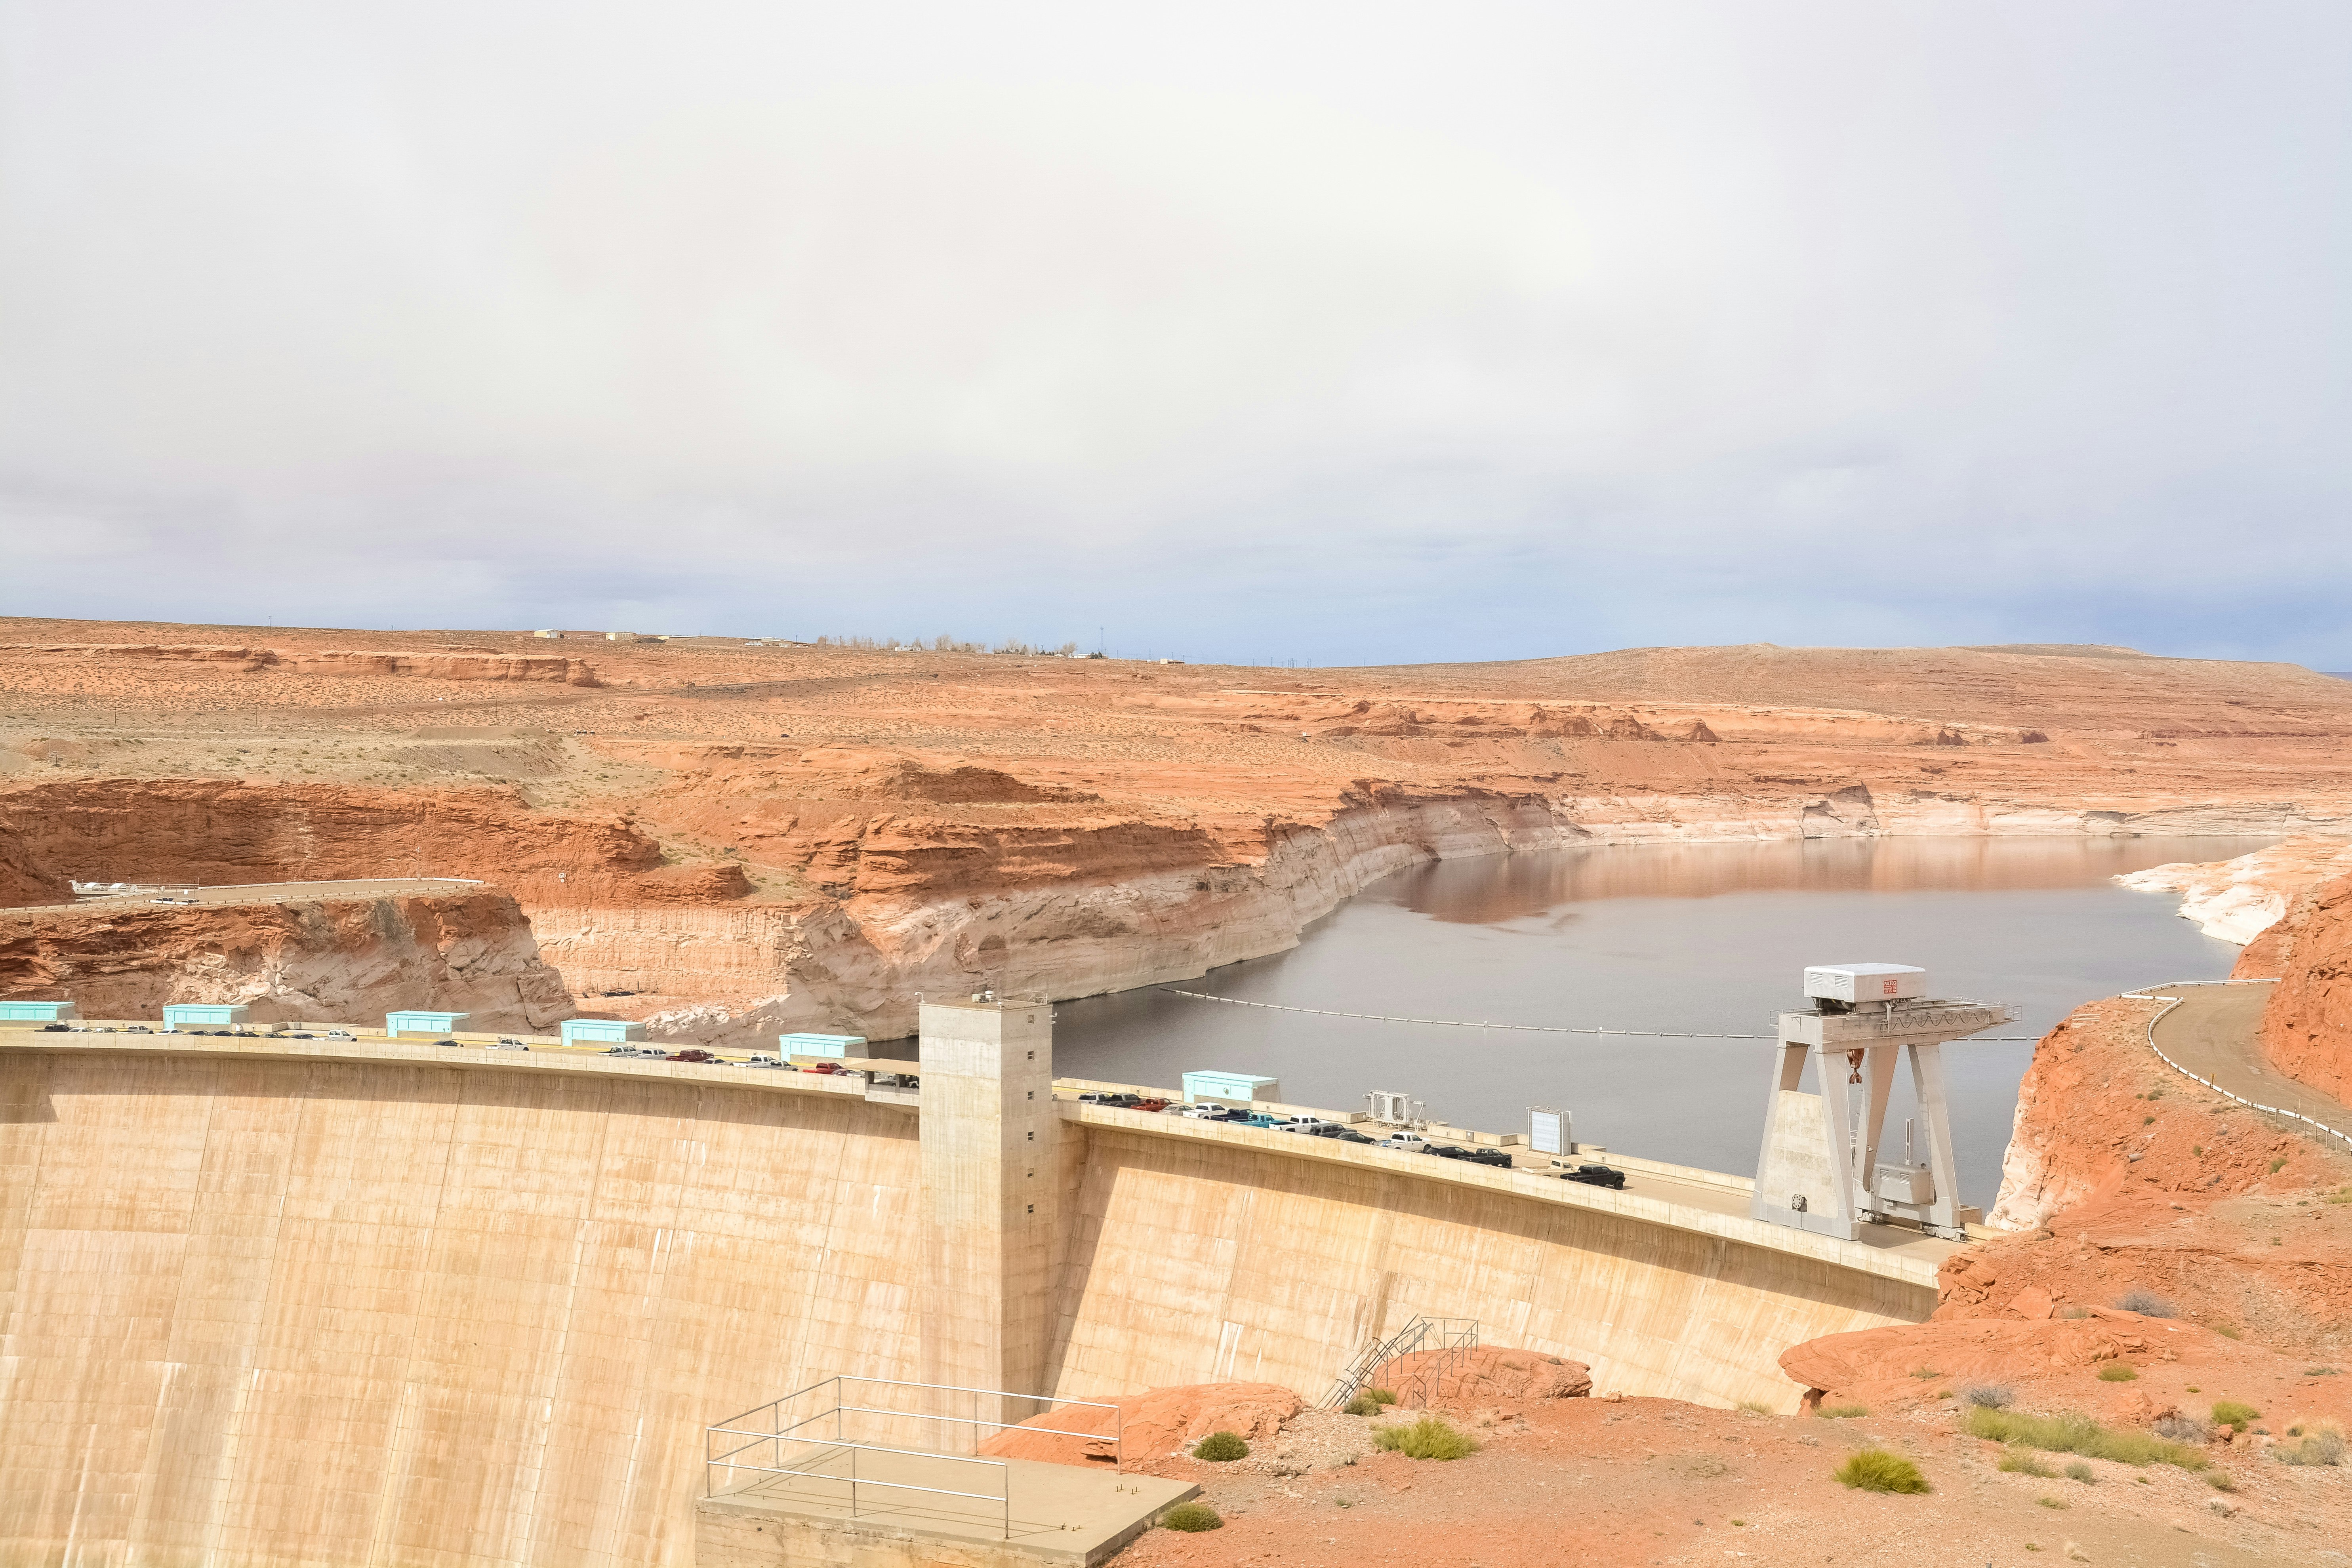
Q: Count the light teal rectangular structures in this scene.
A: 6